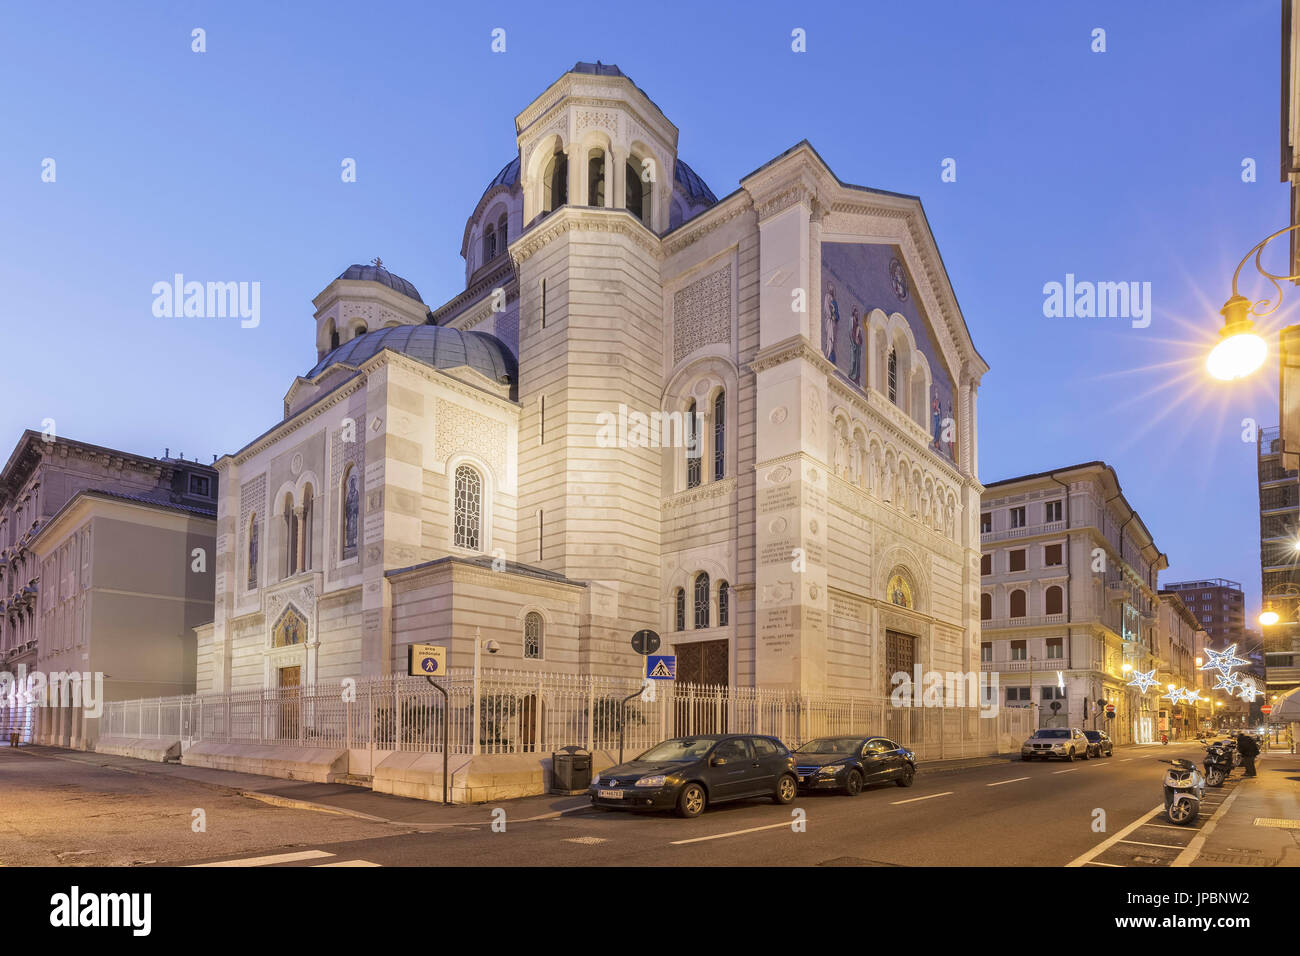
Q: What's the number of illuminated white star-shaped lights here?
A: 6